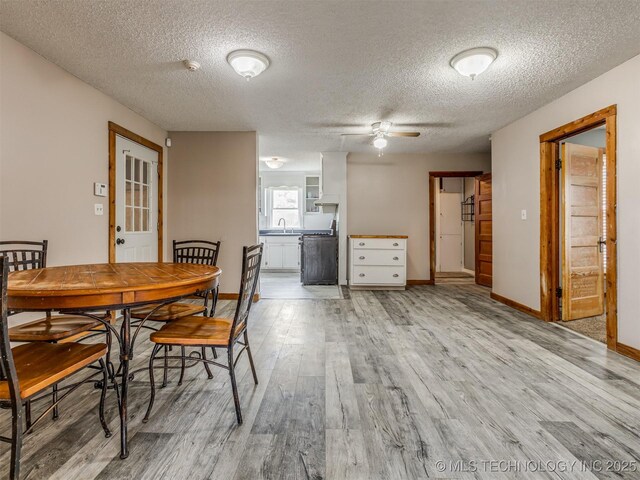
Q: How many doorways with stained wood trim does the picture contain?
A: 3